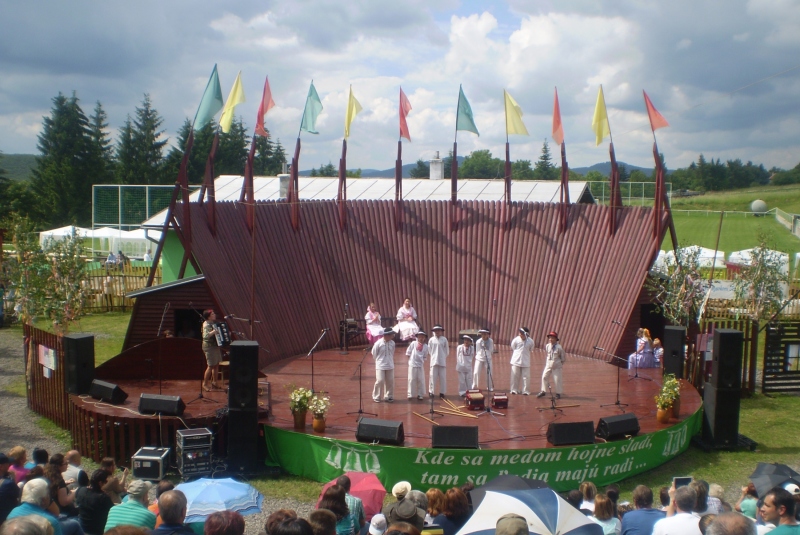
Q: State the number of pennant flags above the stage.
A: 11